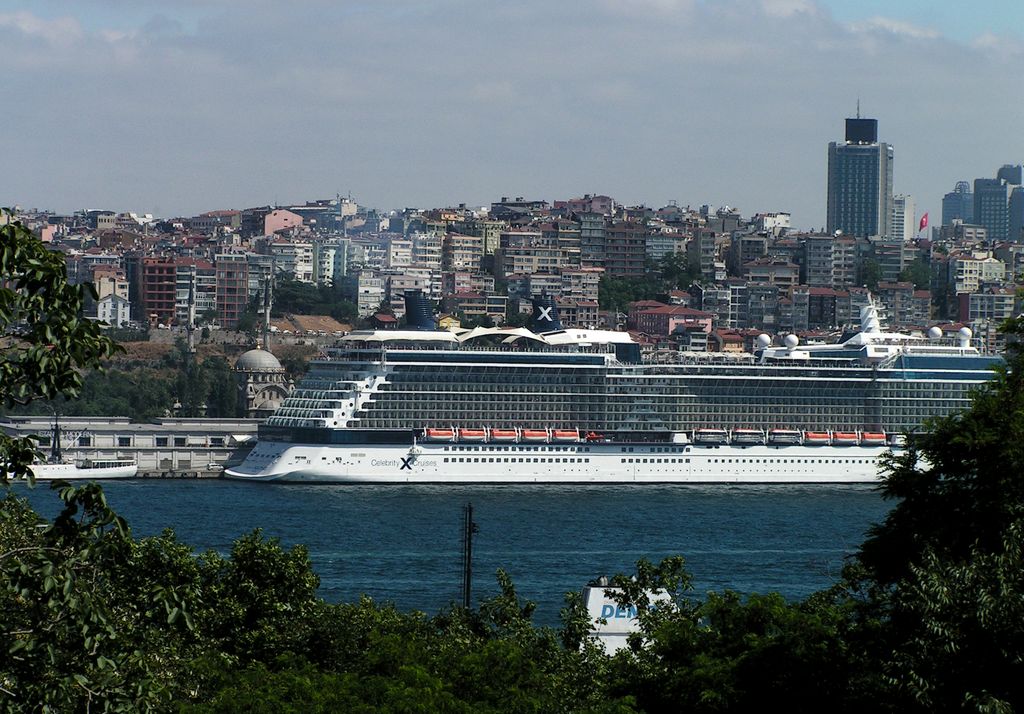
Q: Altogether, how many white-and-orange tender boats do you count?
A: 8